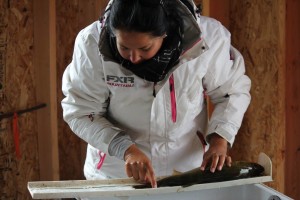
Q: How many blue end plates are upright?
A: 0